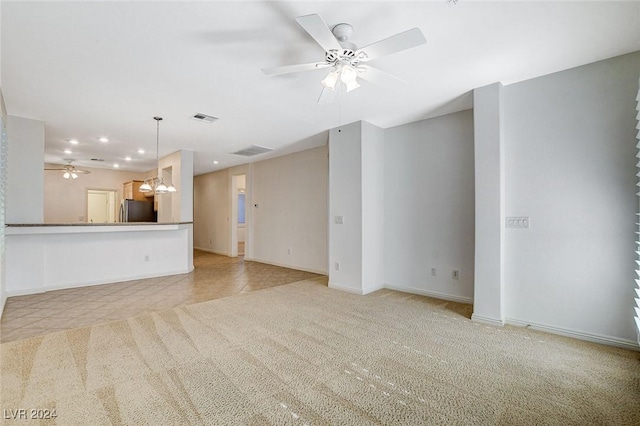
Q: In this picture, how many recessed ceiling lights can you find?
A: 7